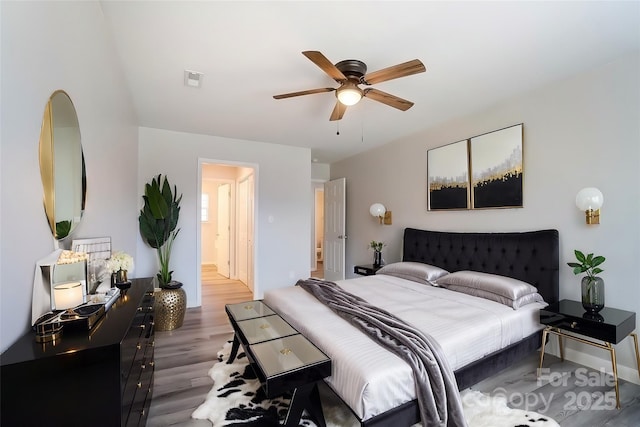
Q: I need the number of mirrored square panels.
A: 3